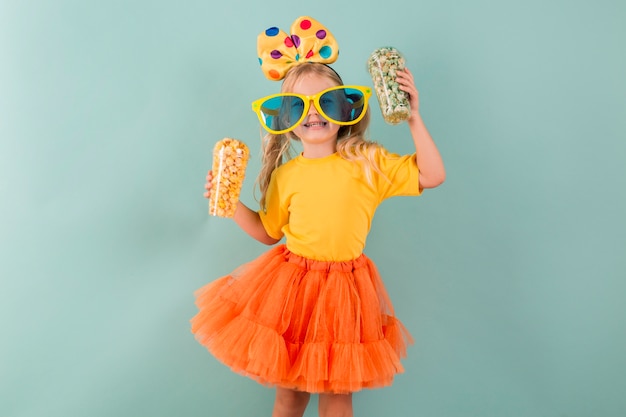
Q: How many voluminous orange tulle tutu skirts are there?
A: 1